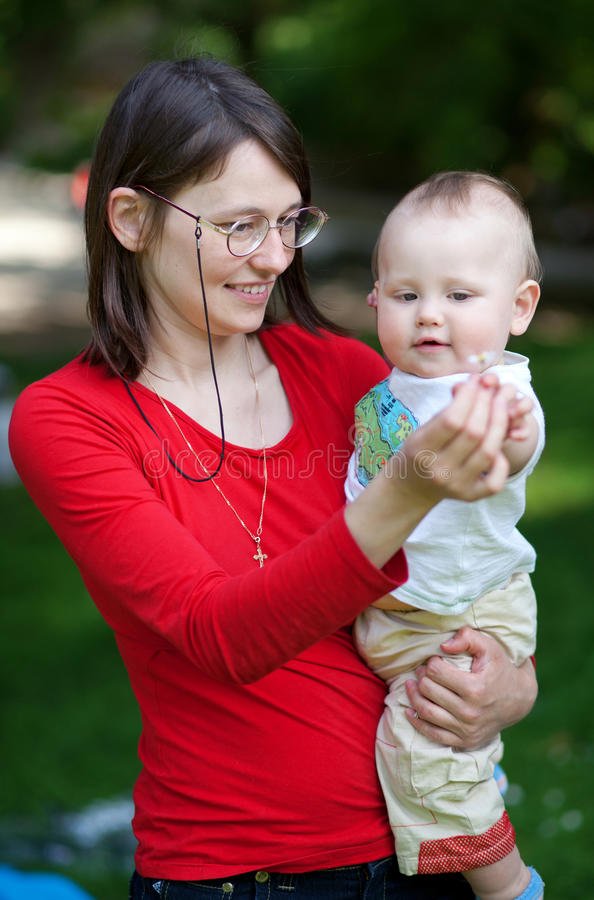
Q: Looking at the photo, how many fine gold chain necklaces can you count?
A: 1